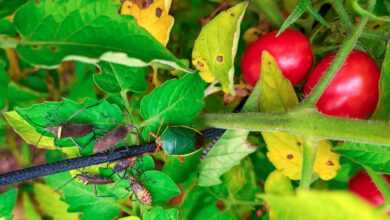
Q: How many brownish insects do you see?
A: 5